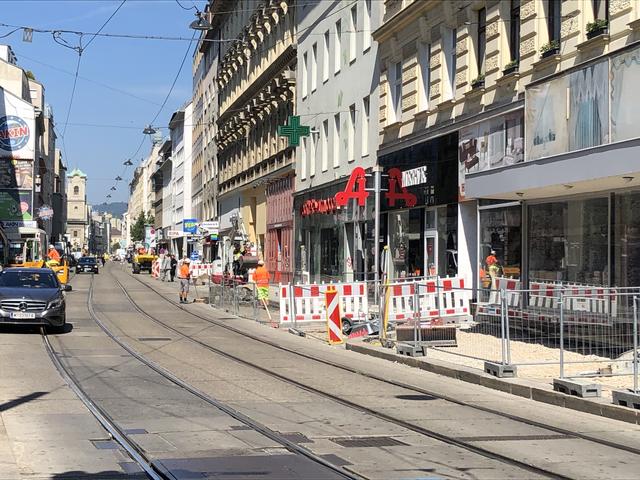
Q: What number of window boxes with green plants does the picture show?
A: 4